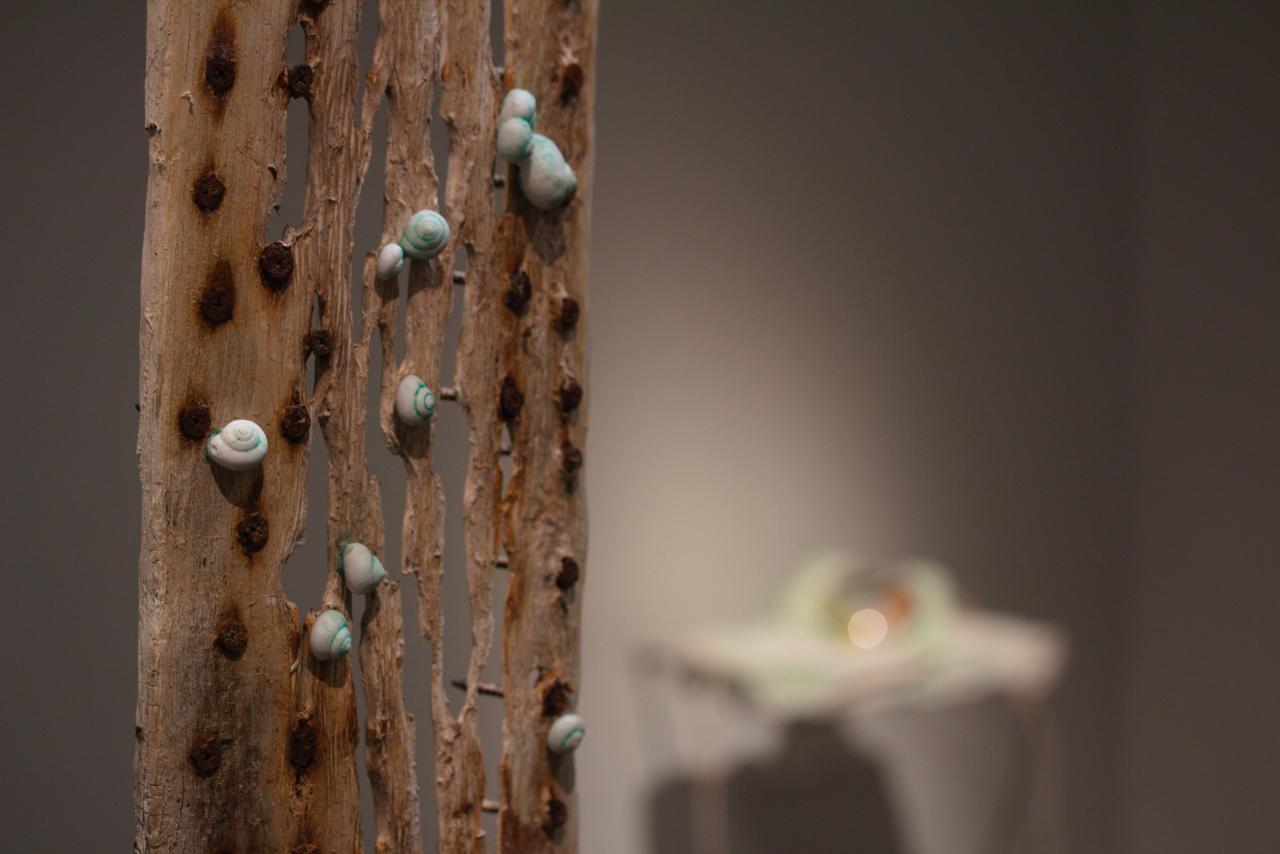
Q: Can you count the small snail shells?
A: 10